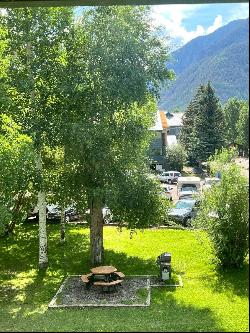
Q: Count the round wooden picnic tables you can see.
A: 1